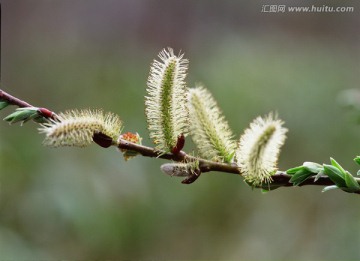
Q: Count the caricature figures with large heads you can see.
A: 0